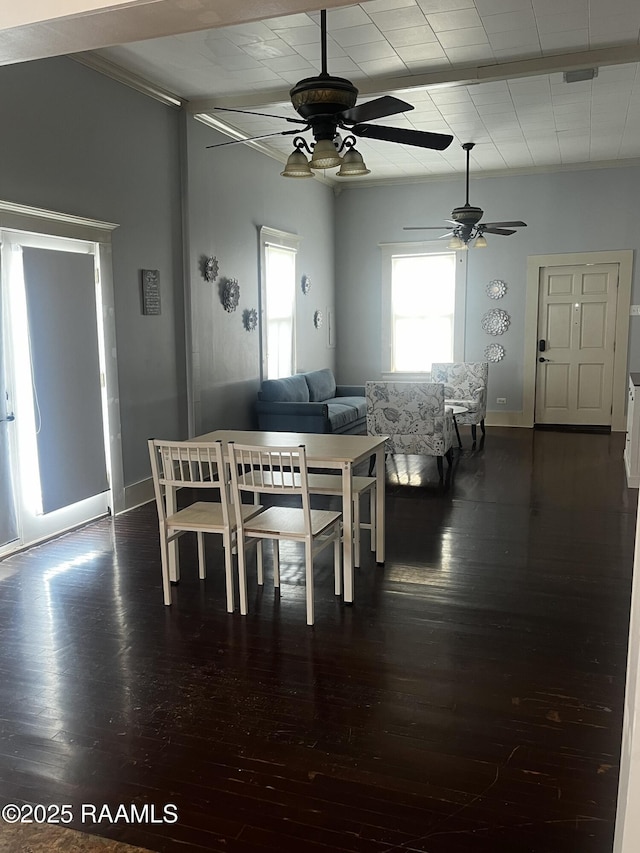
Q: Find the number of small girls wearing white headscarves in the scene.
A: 0